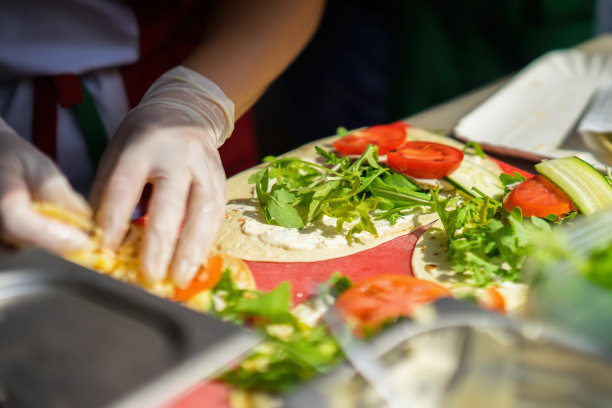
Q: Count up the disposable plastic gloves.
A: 2